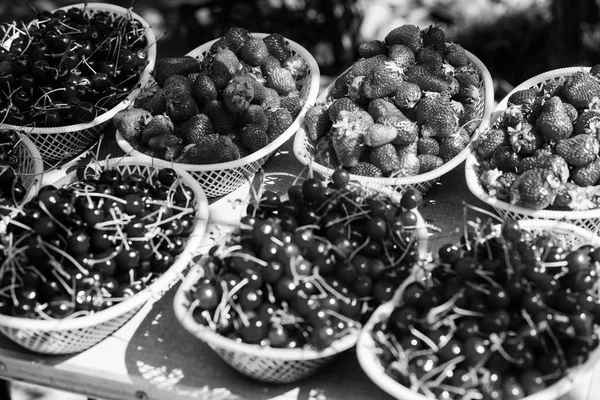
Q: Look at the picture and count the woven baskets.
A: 8